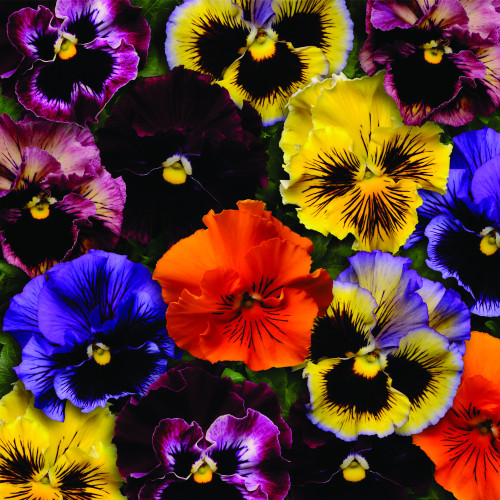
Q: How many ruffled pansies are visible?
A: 14